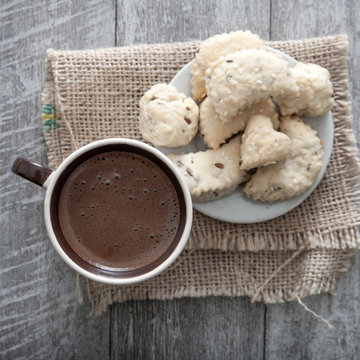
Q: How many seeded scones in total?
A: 8